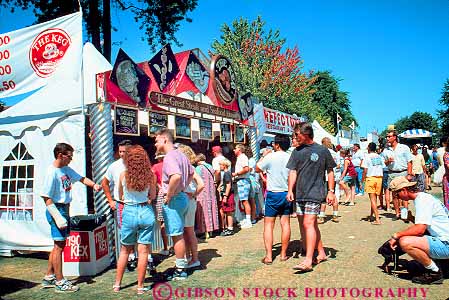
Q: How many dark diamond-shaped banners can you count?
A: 3